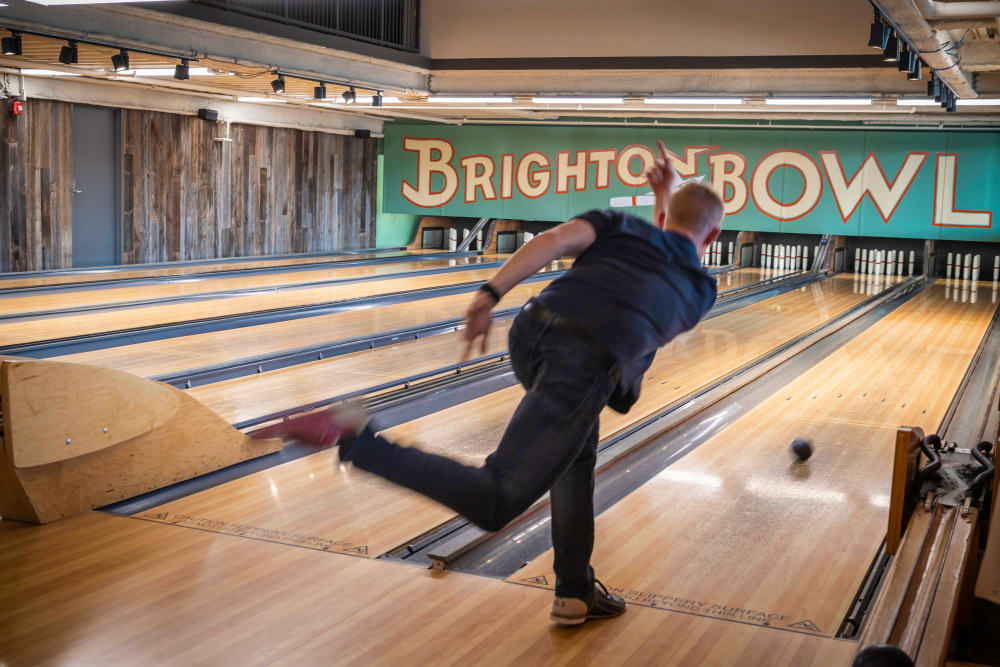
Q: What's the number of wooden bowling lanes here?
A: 7